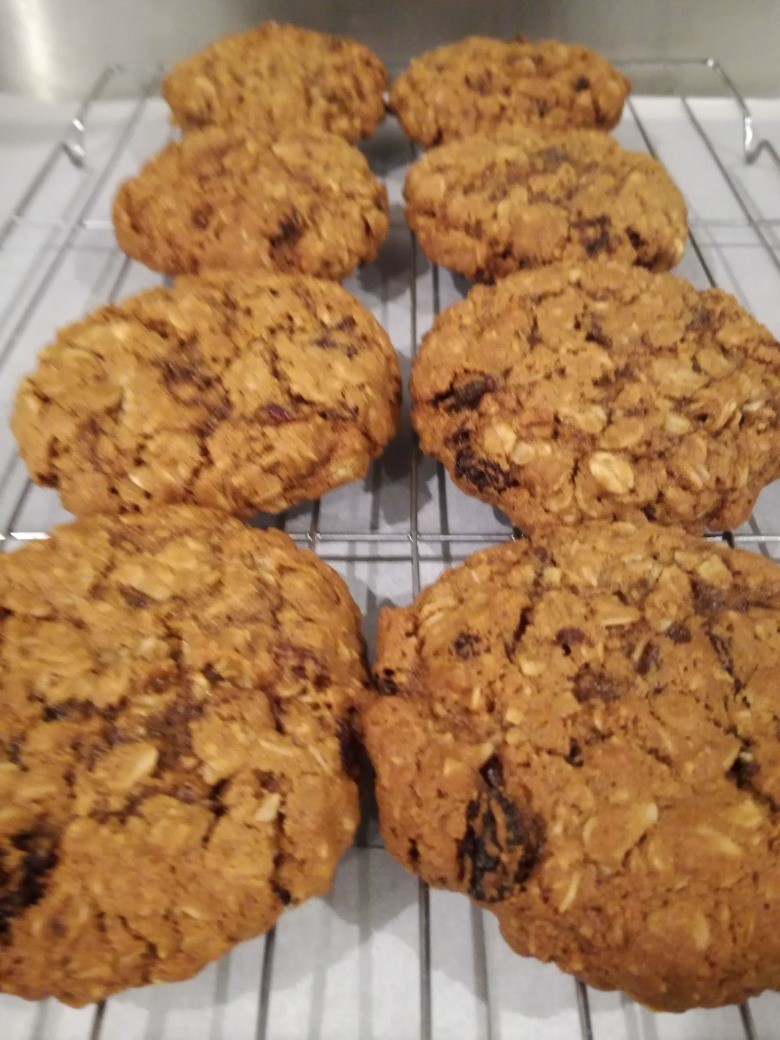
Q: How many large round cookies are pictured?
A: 8